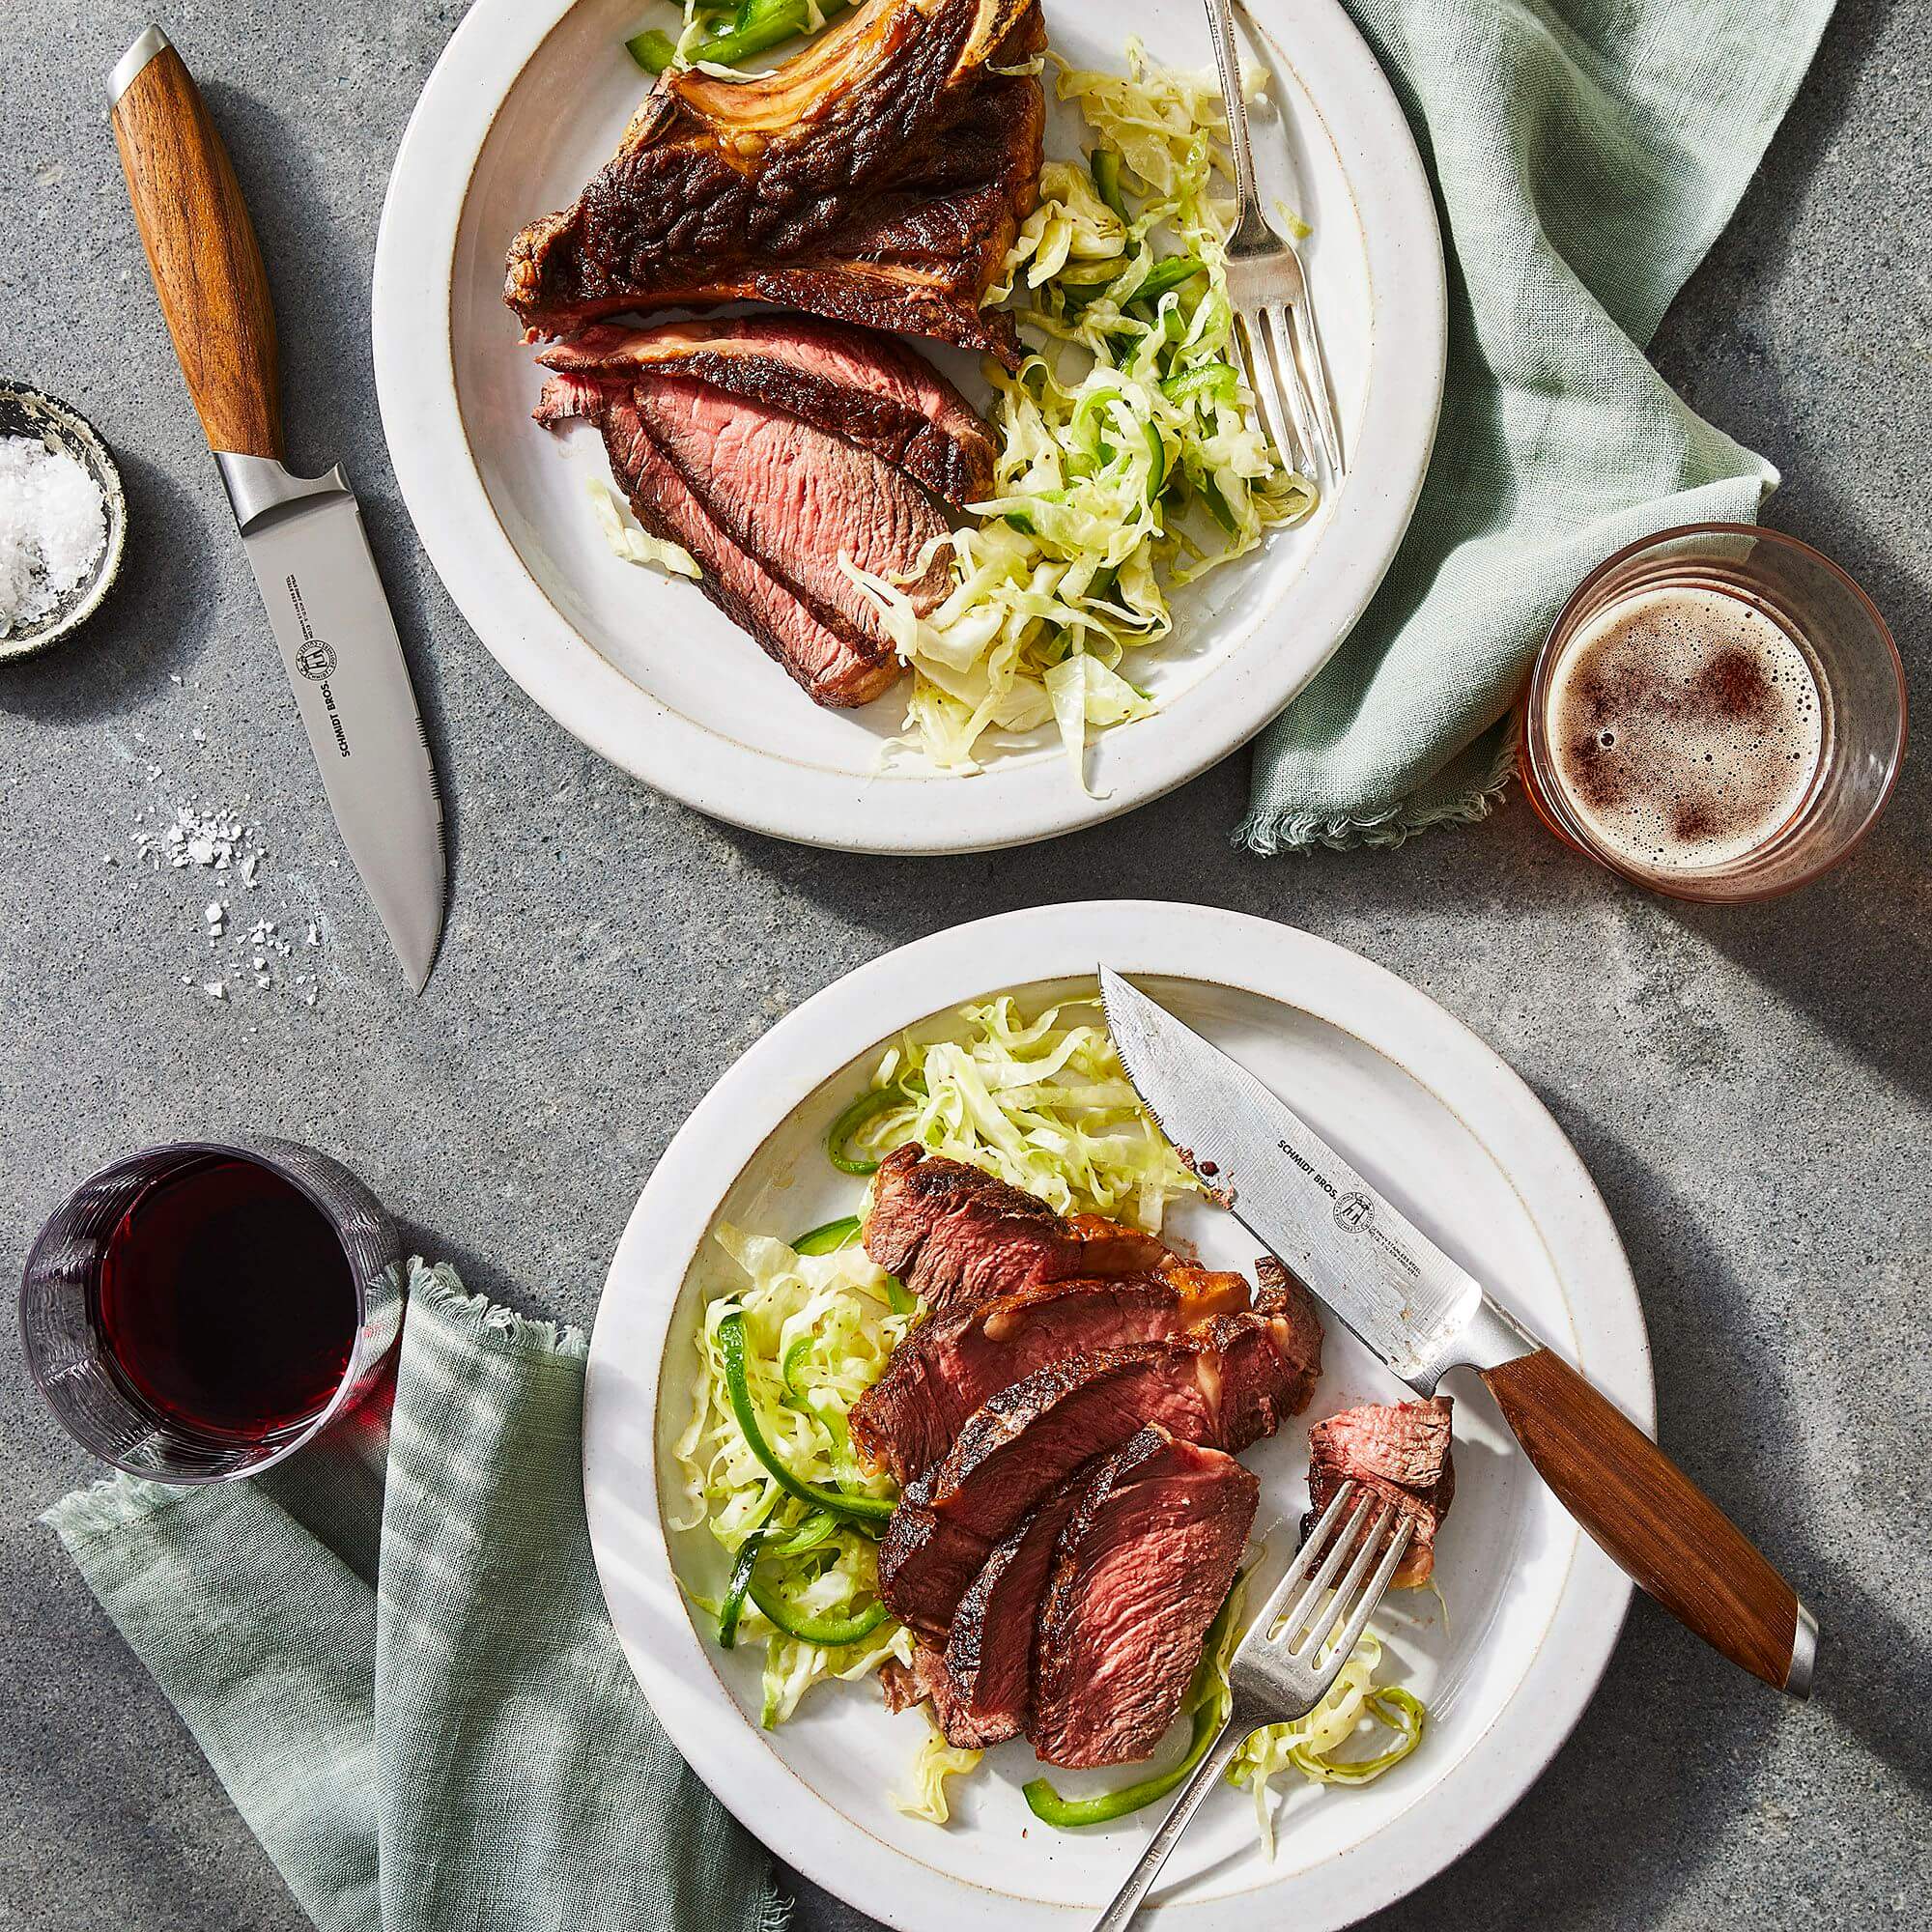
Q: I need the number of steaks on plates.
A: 2